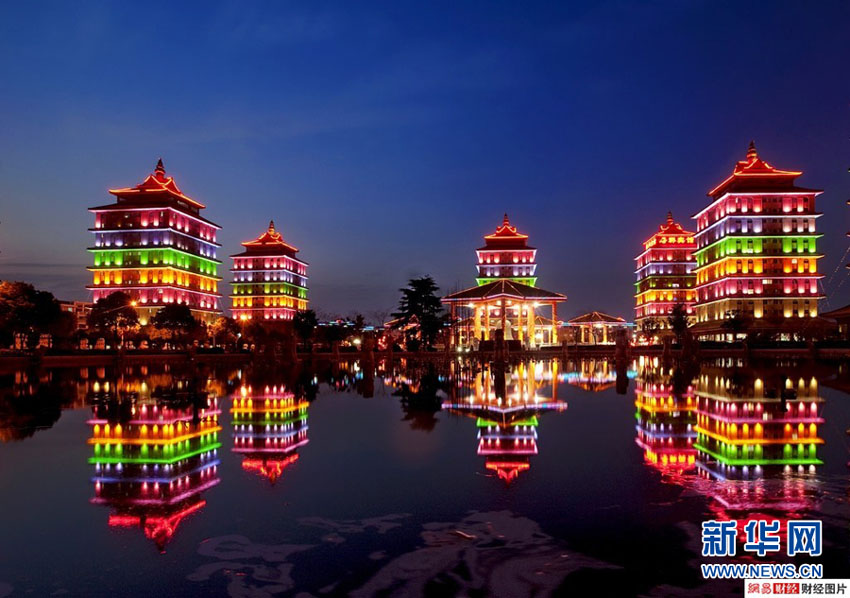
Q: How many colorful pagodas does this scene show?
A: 5